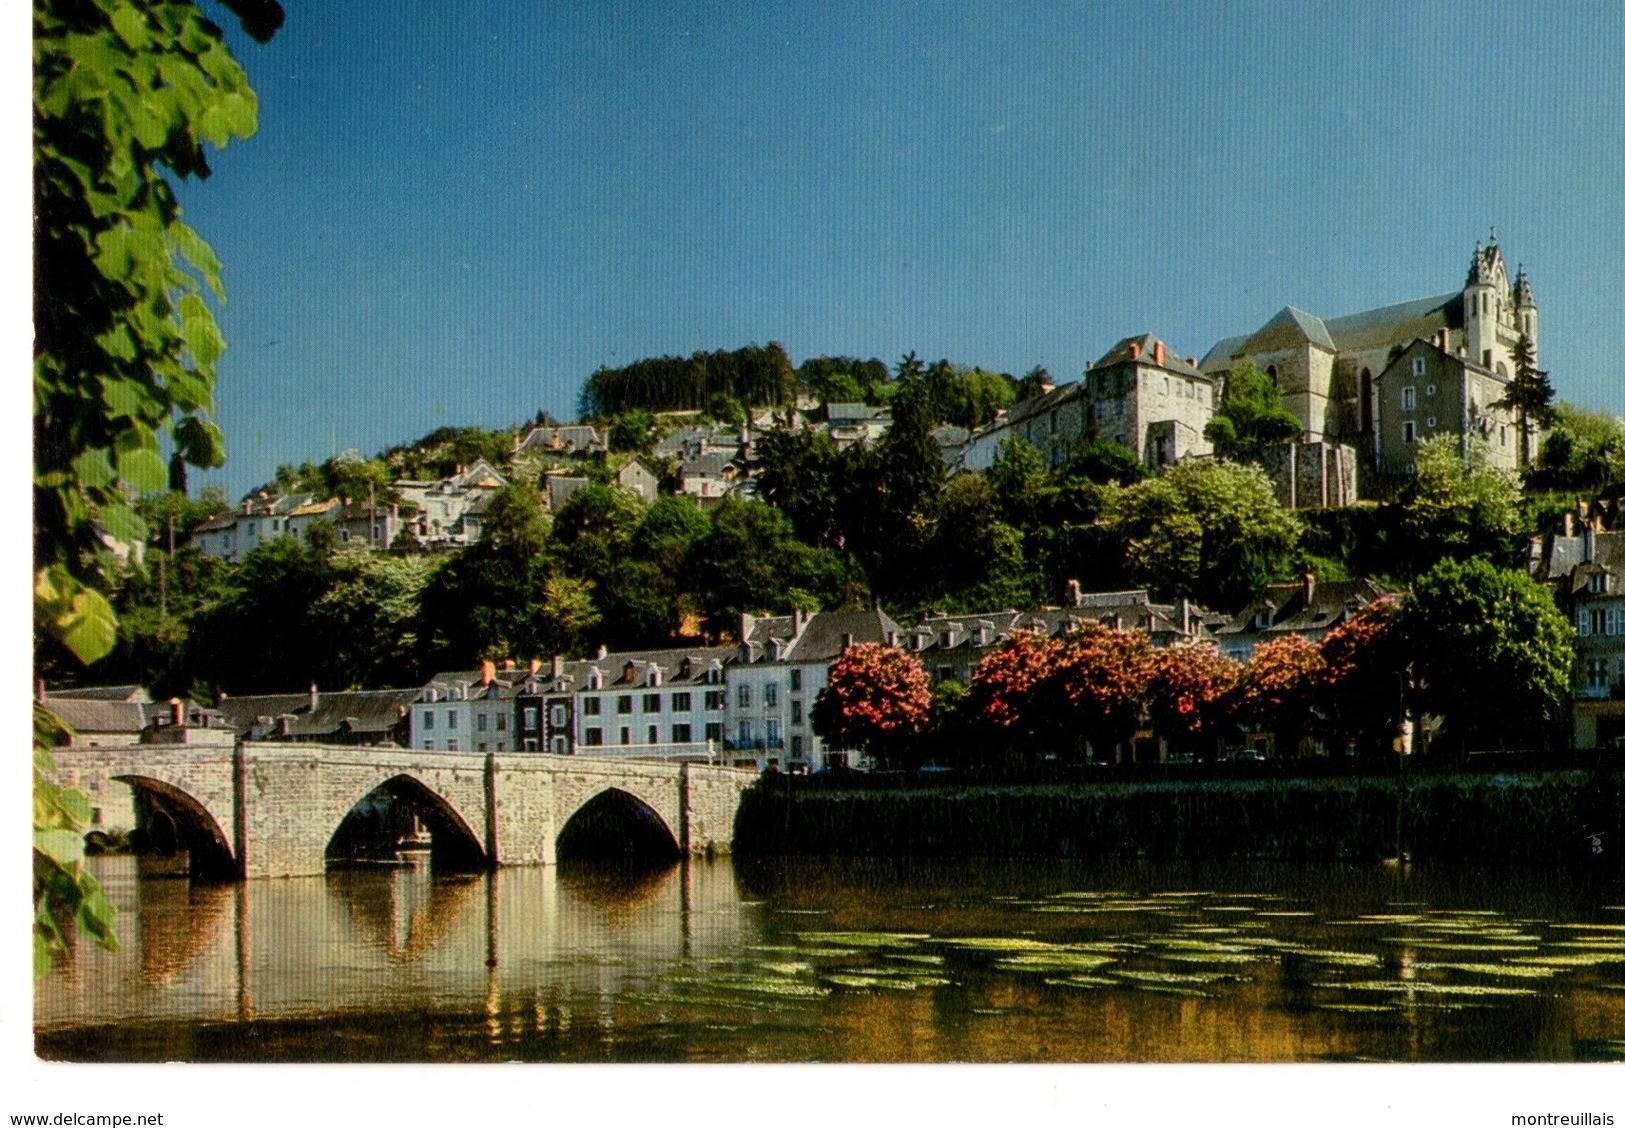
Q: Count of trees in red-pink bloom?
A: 6